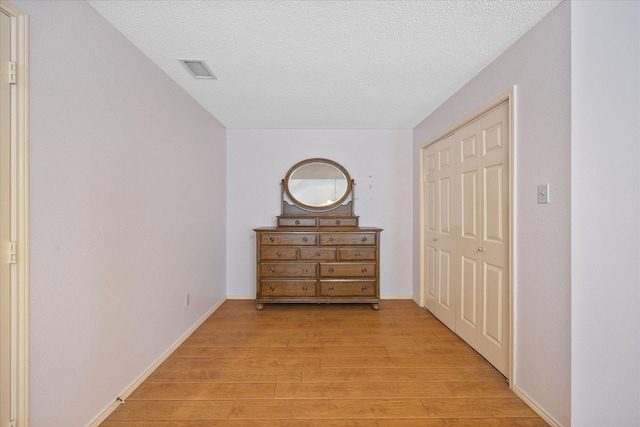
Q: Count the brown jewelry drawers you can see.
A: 2